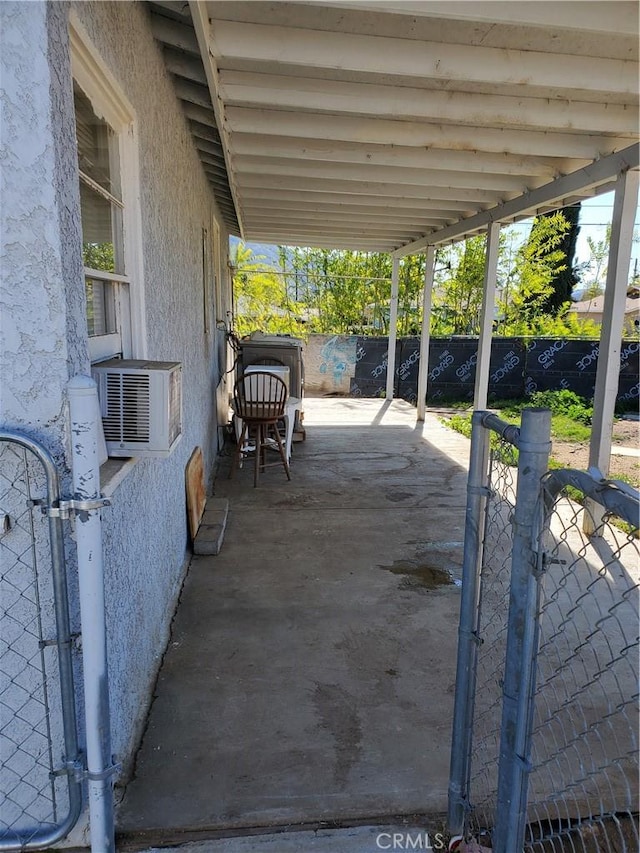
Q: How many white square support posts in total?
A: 4